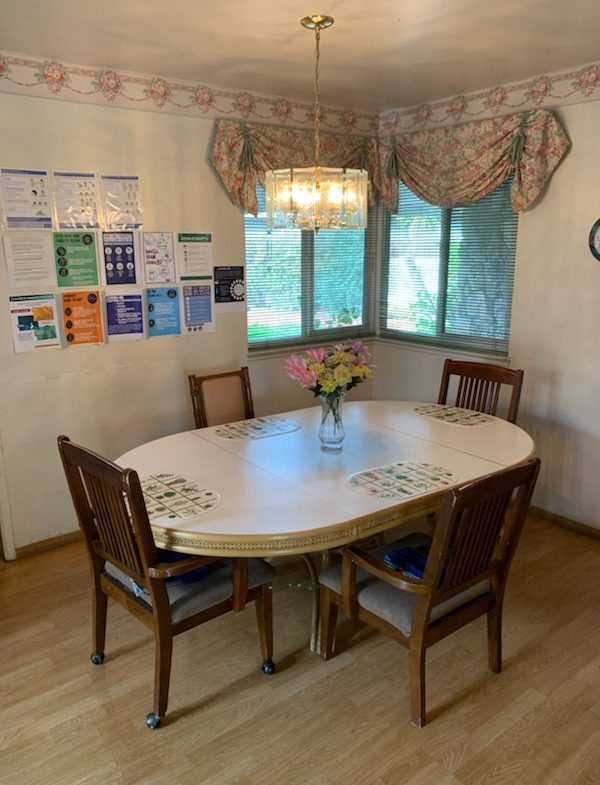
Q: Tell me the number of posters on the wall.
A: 14